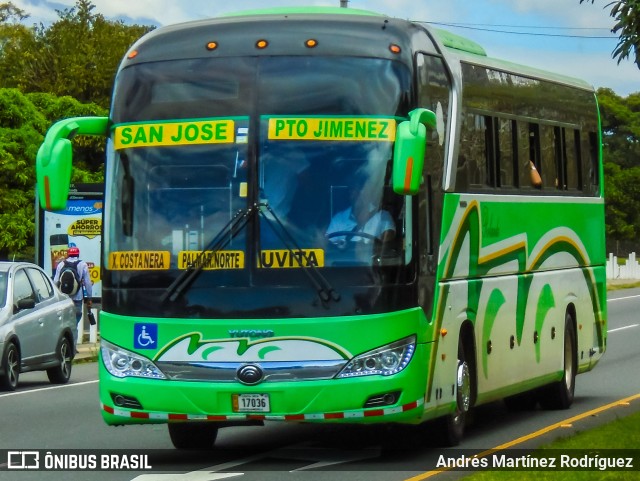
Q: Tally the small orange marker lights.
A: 5